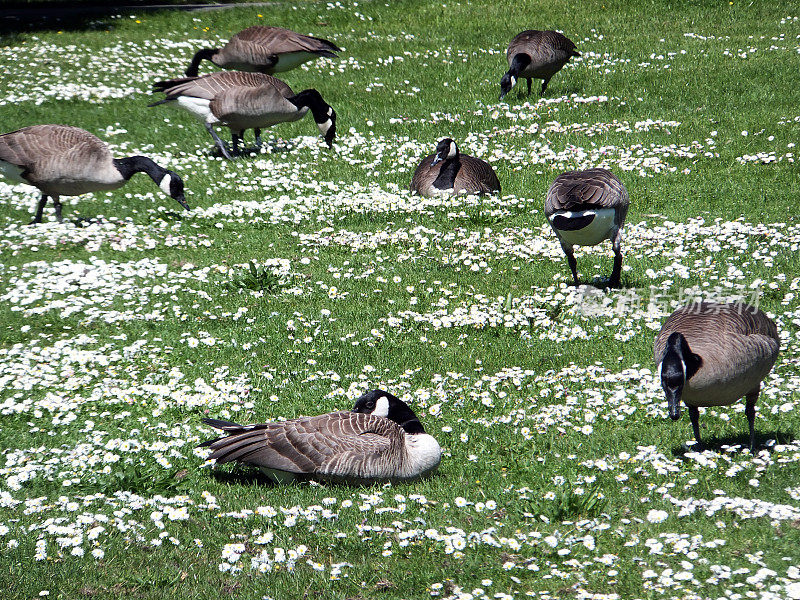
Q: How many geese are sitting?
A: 2